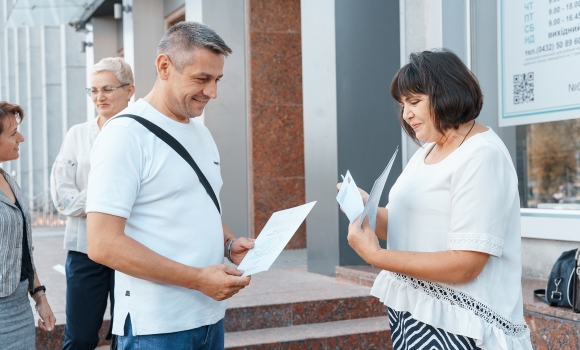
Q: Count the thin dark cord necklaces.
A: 1